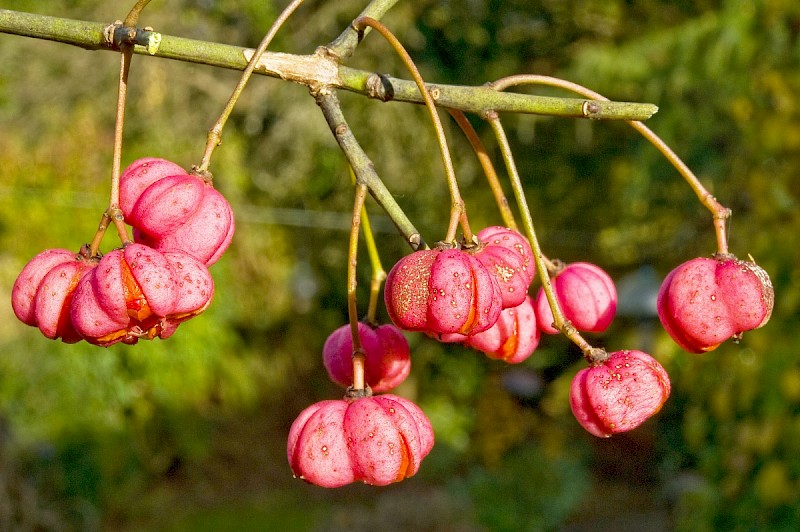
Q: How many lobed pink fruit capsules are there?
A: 11